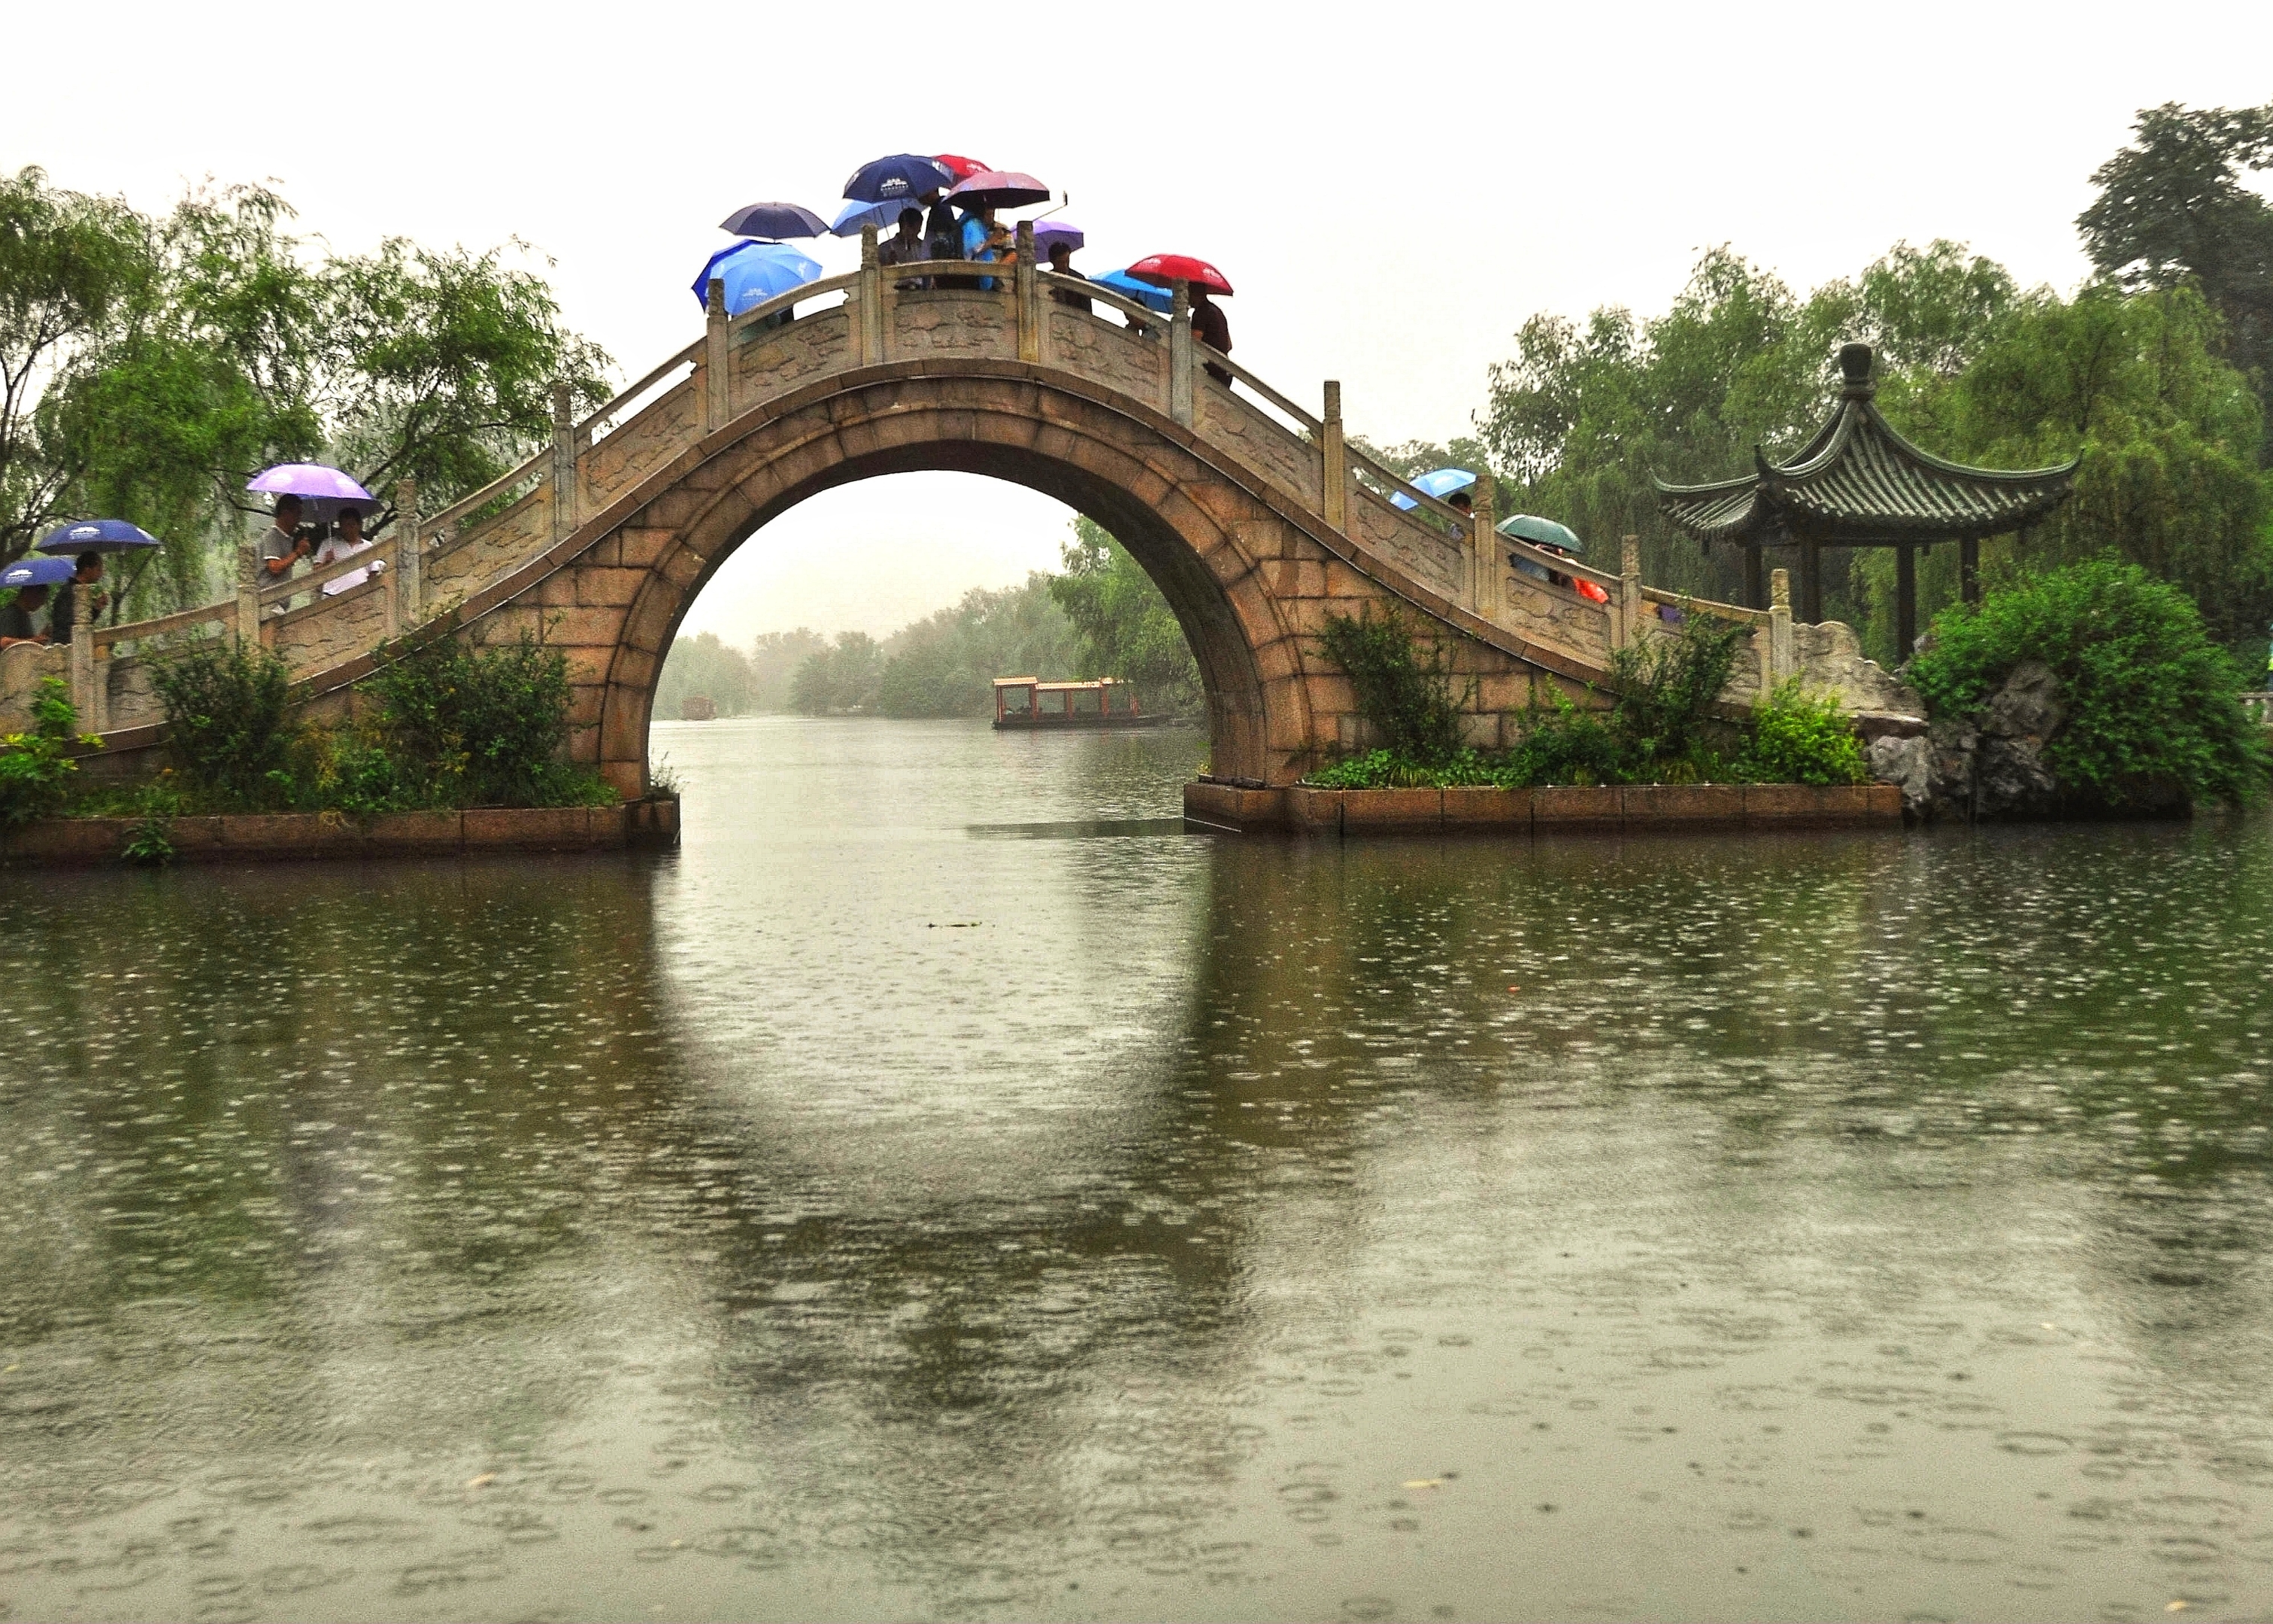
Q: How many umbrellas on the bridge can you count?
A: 15